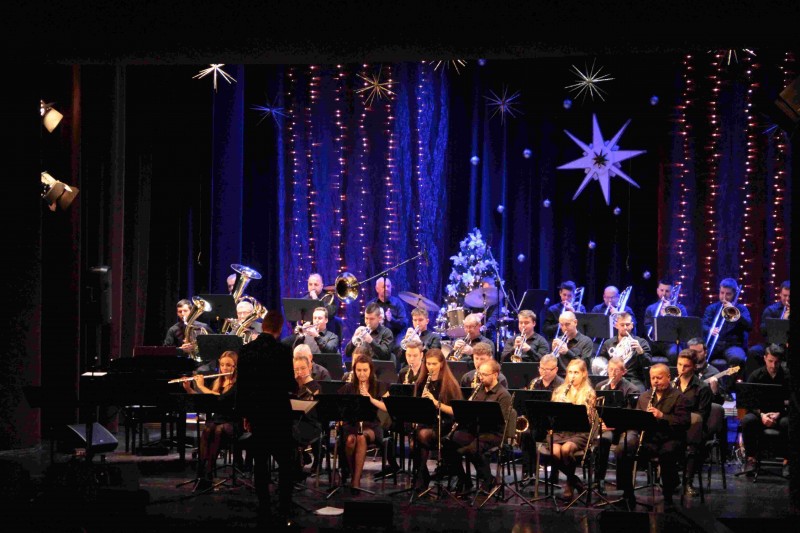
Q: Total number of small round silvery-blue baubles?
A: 11